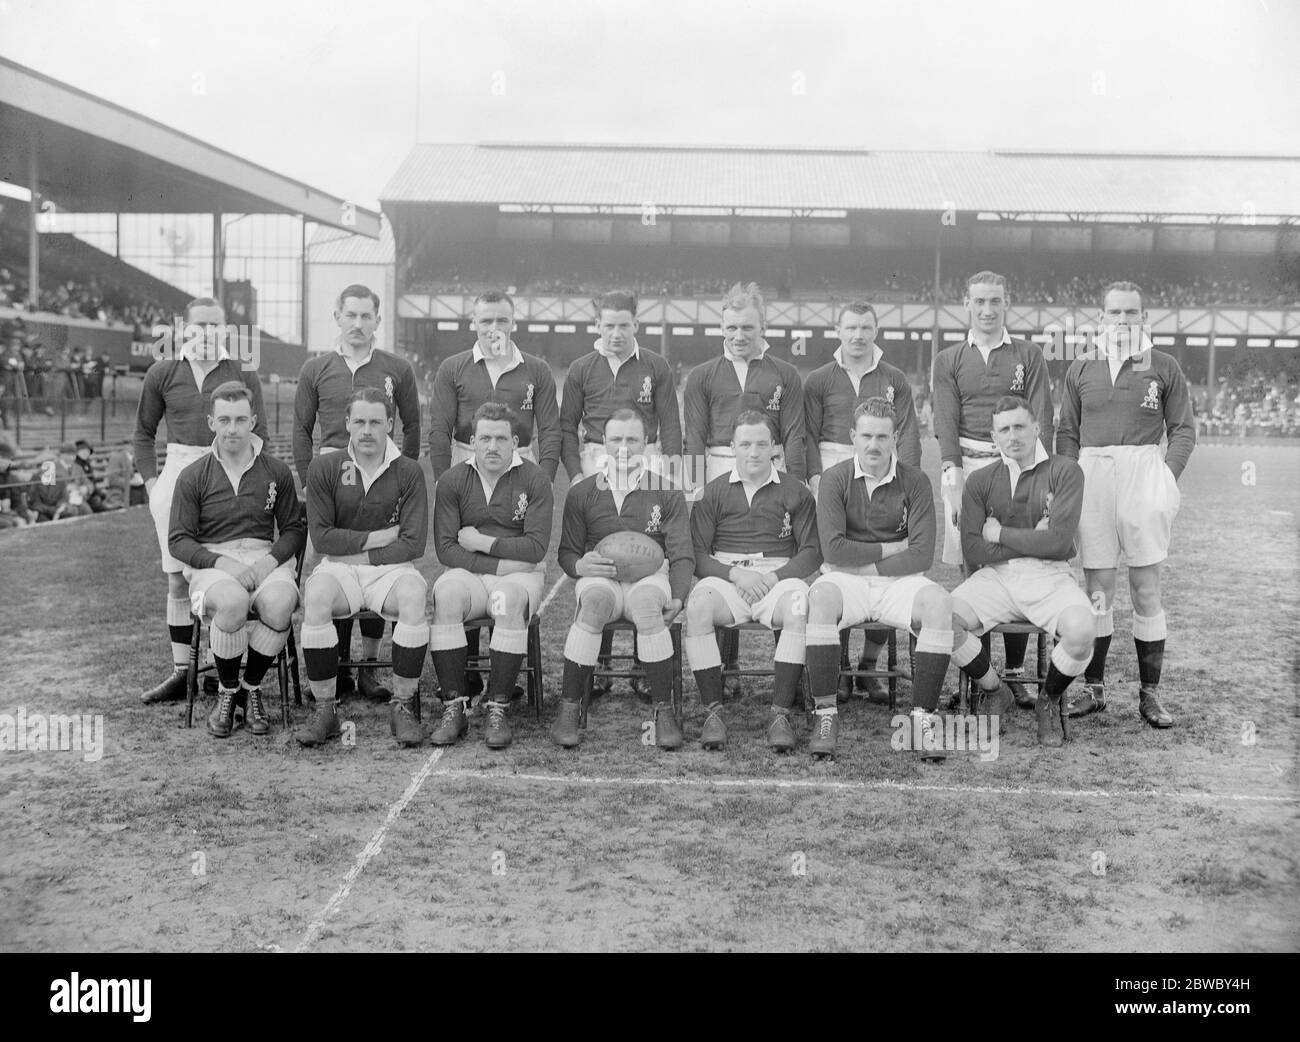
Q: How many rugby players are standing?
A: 8